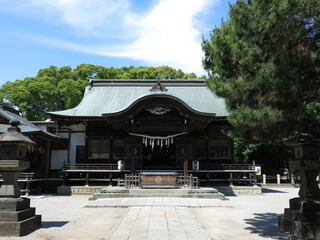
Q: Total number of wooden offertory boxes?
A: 1